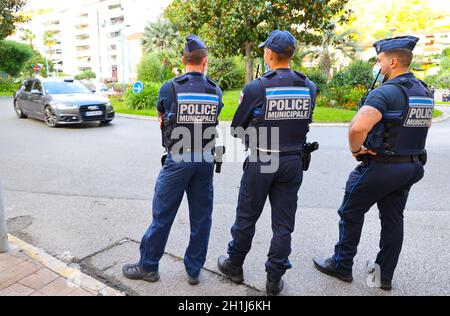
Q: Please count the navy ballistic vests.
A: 3